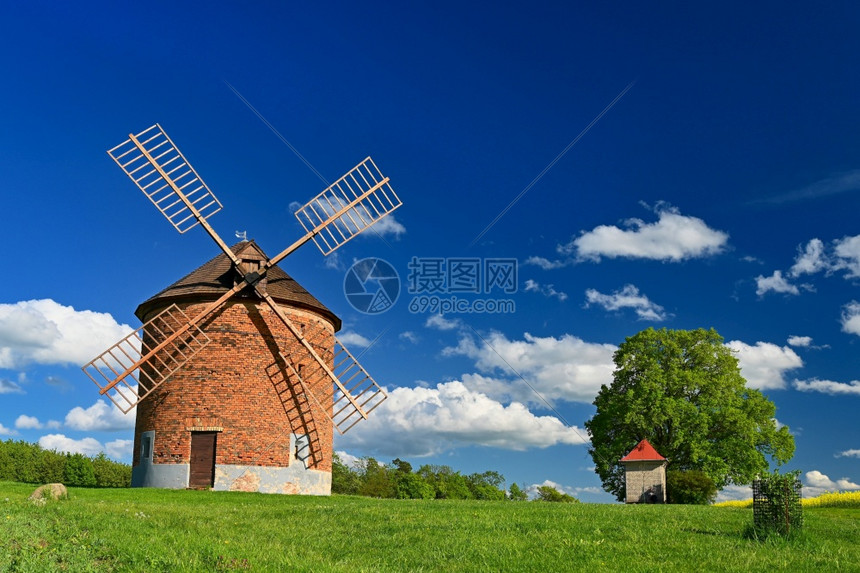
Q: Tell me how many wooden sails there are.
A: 4